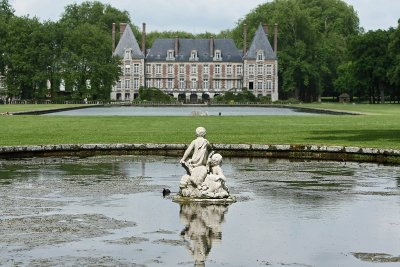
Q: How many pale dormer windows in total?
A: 5